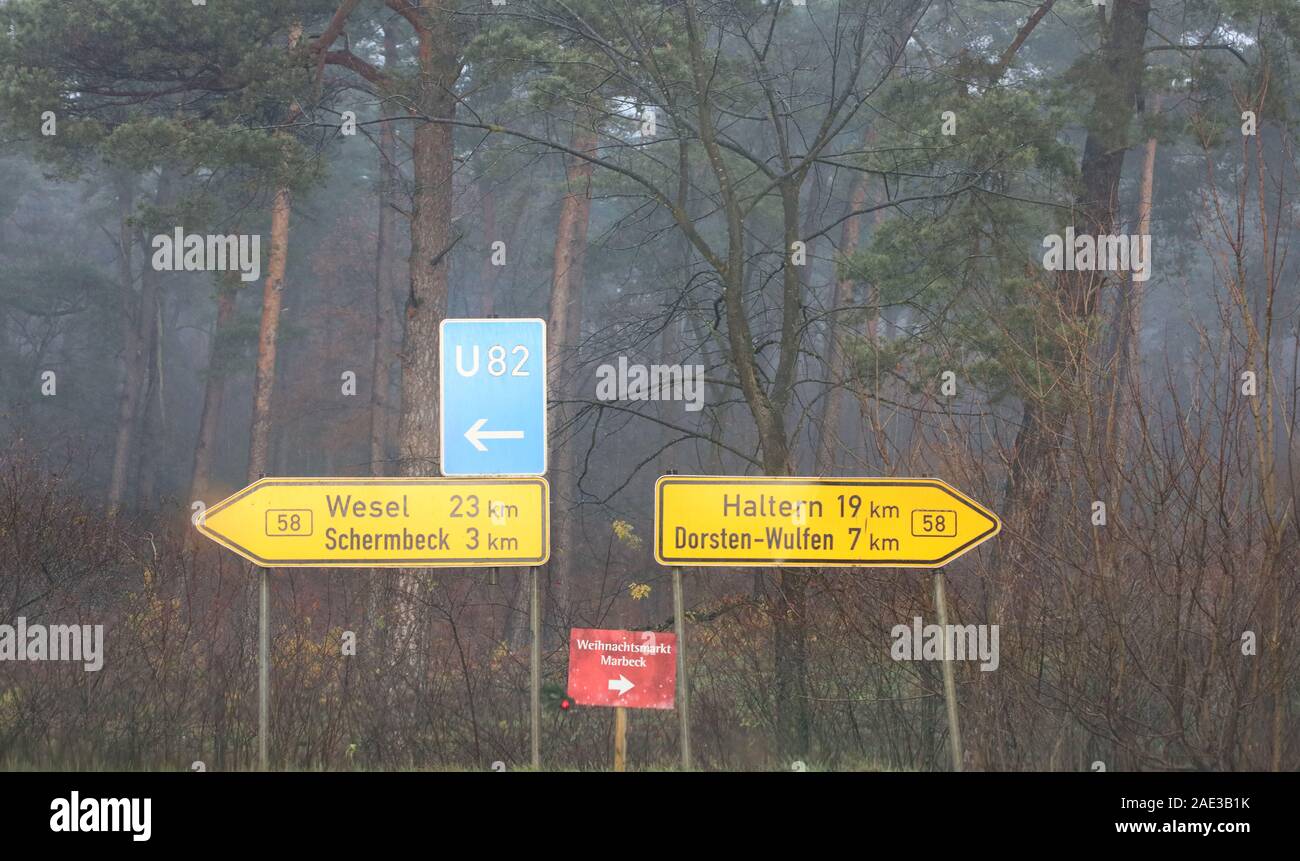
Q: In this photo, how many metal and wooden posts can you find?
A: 5